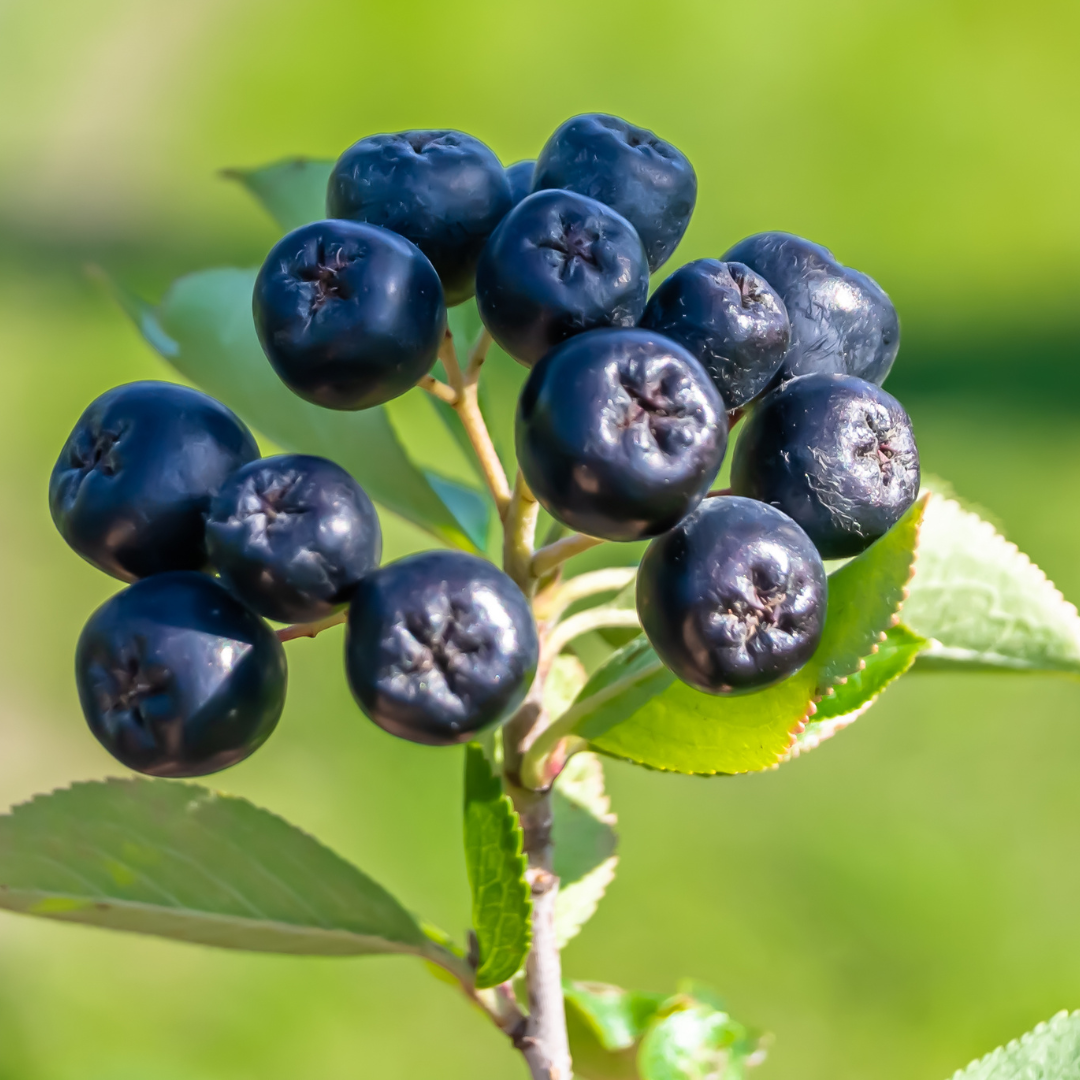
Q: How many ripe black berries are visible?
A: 14